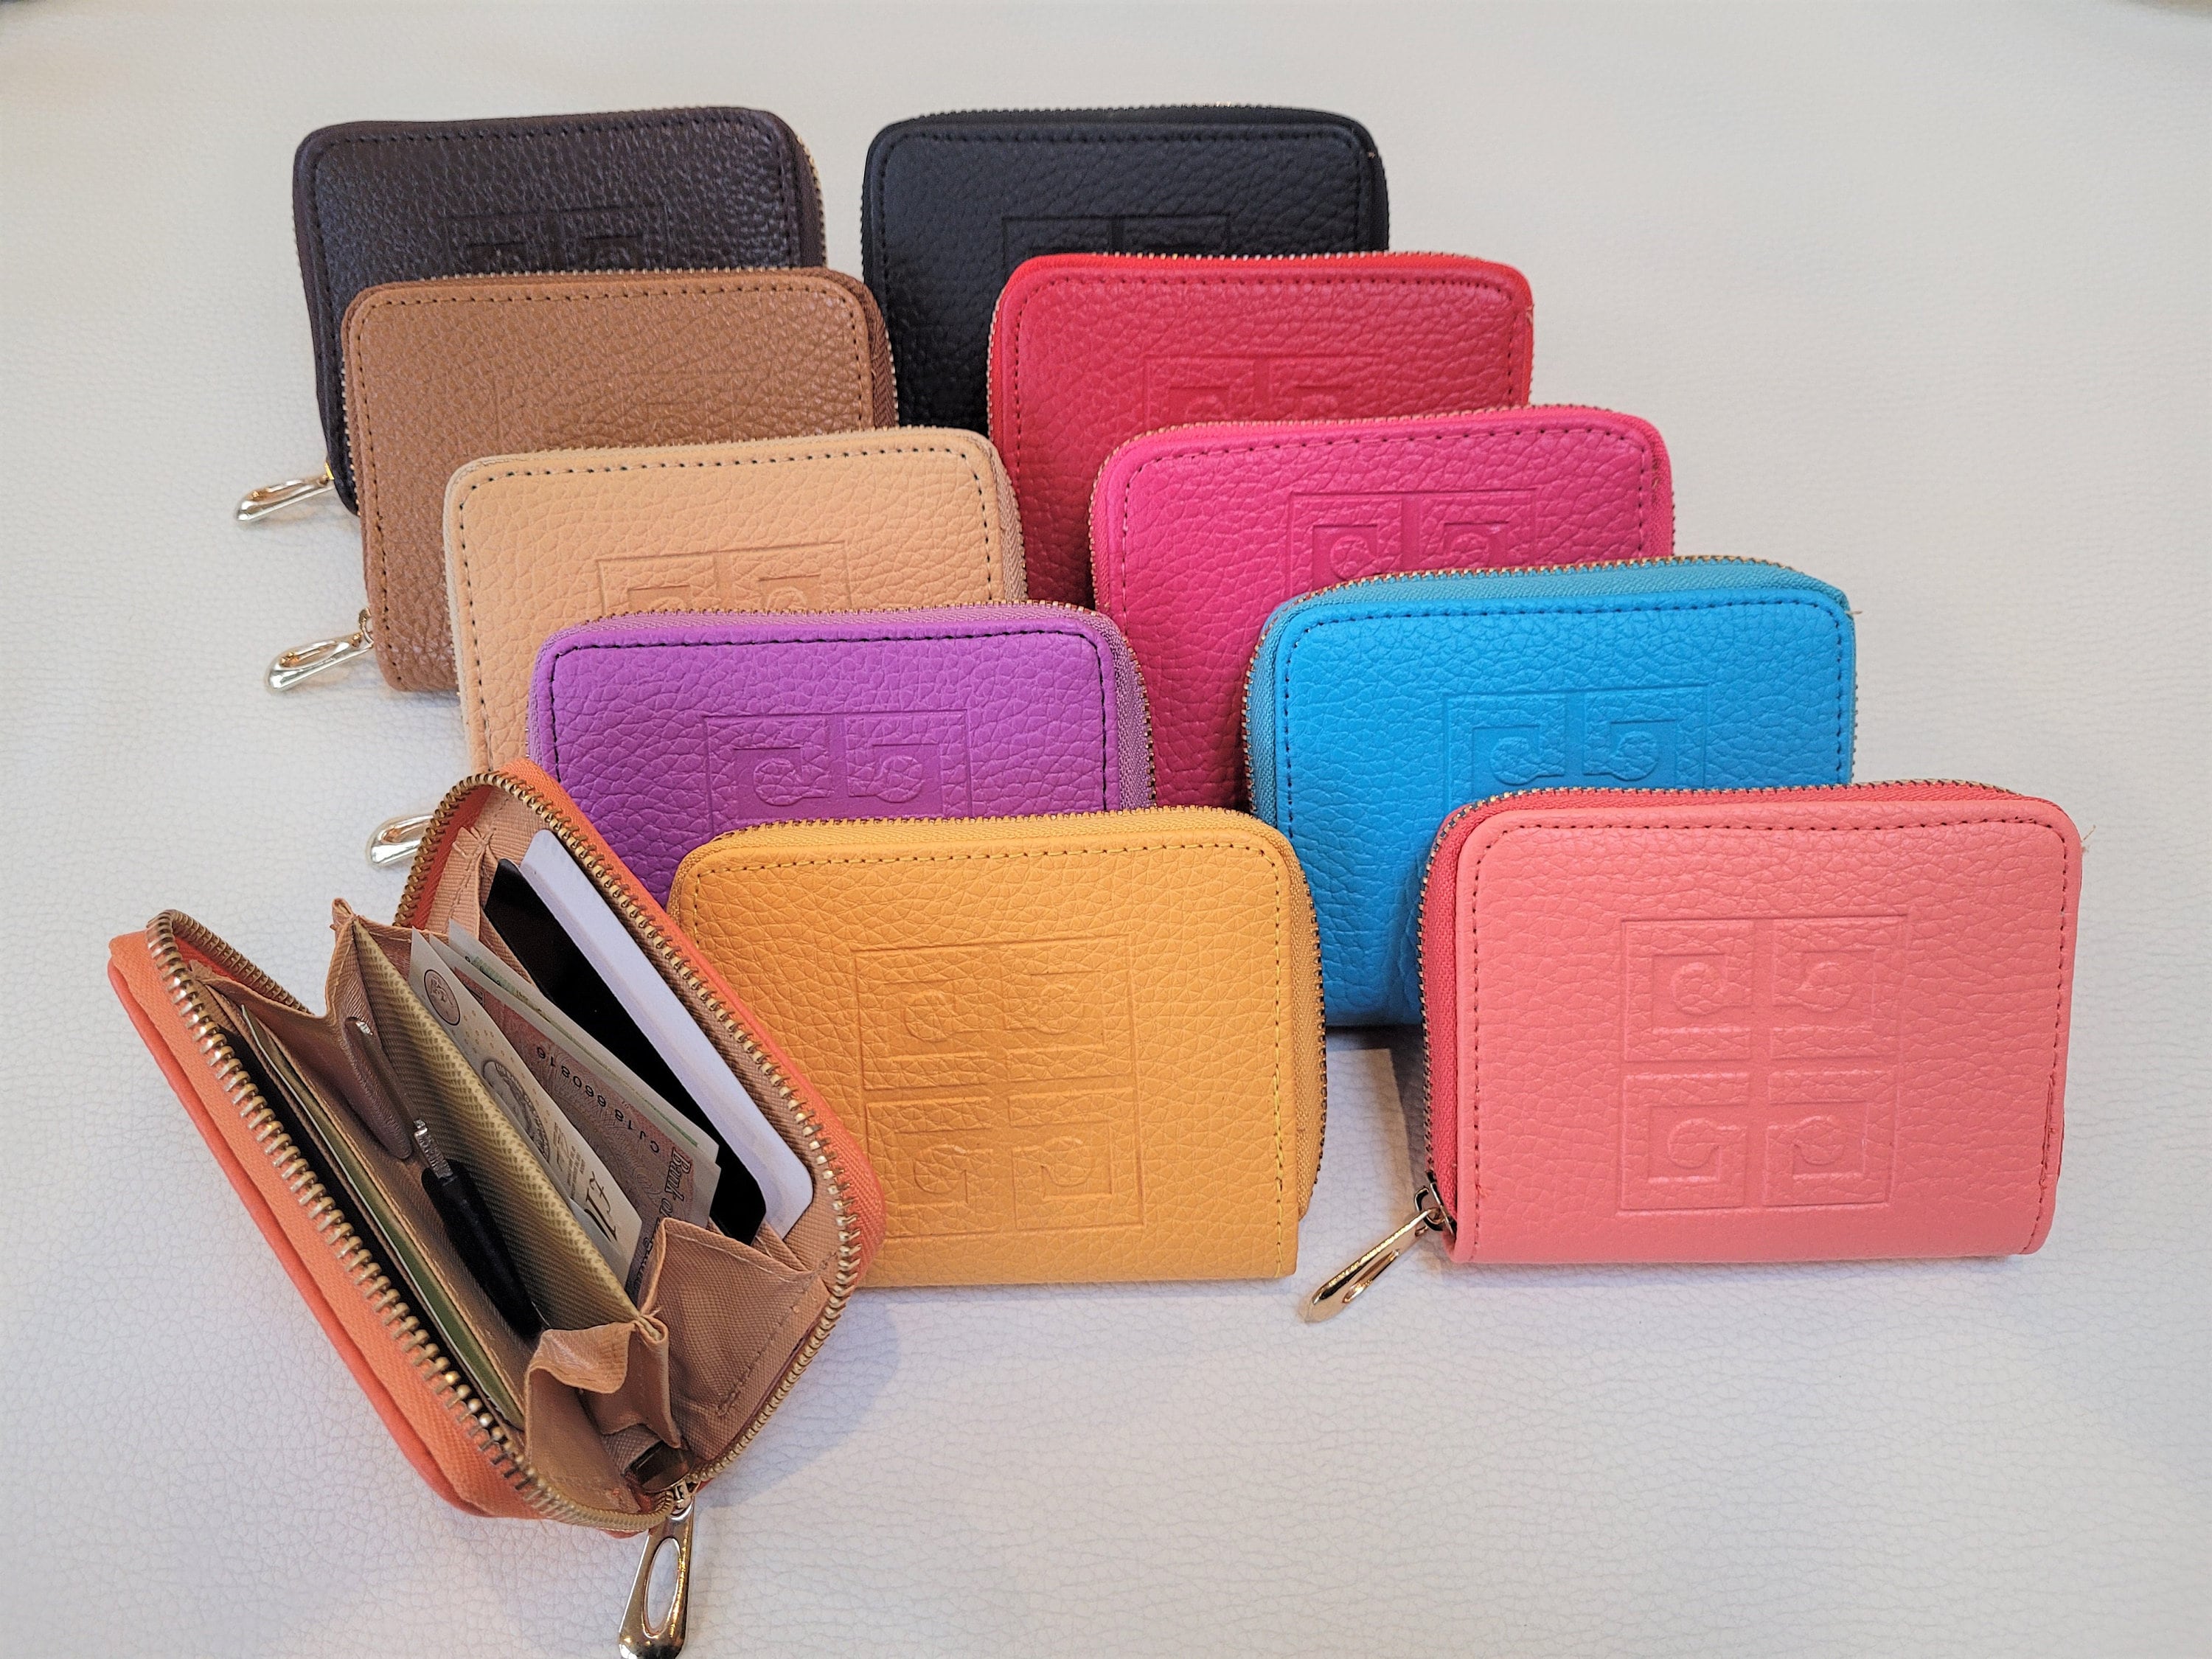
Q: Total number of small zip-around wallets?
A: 11